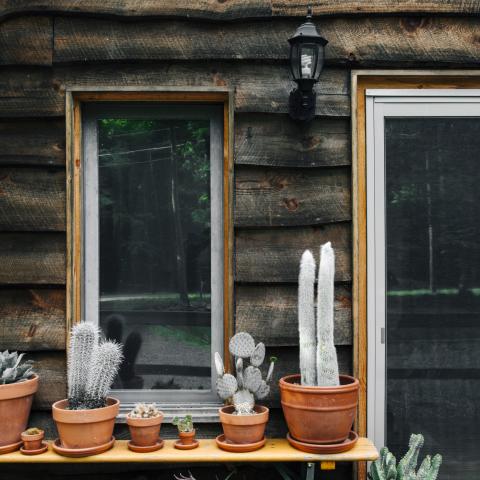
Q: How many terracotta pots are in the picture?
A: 7